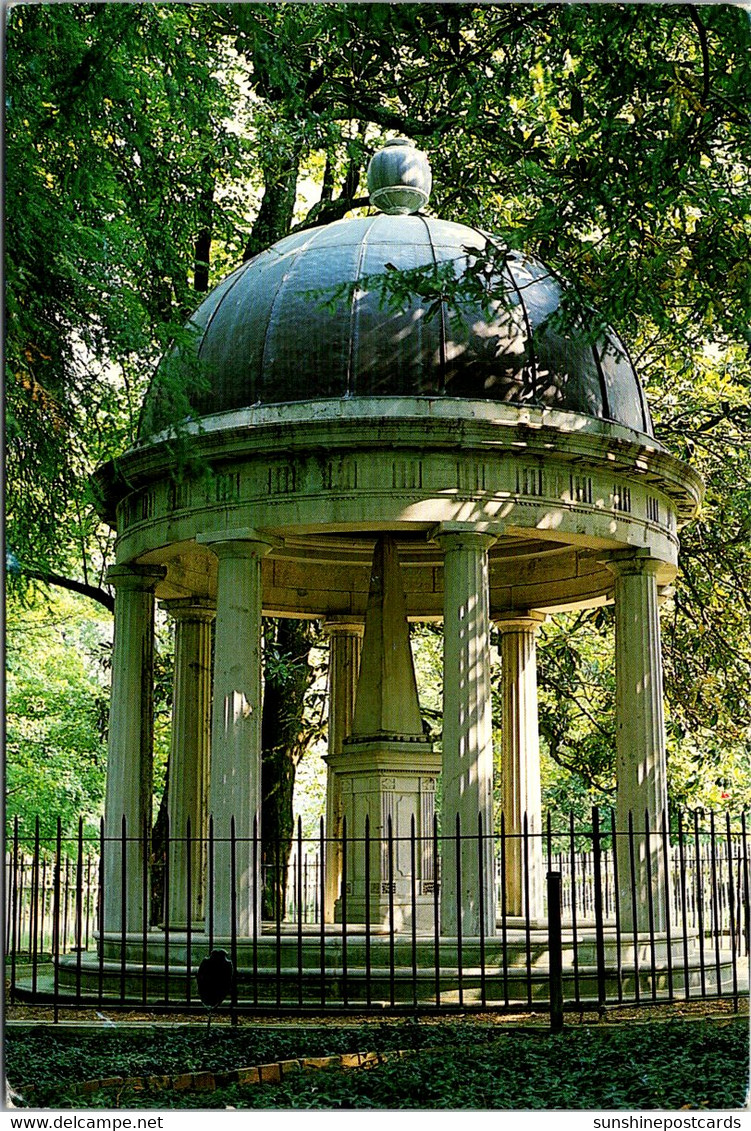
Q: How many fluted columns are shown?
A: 7